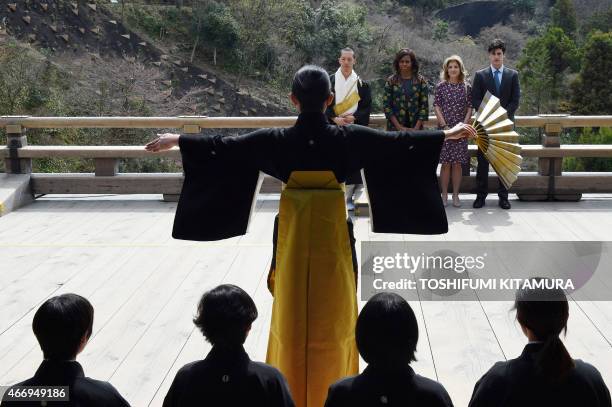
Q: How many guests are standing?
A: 4